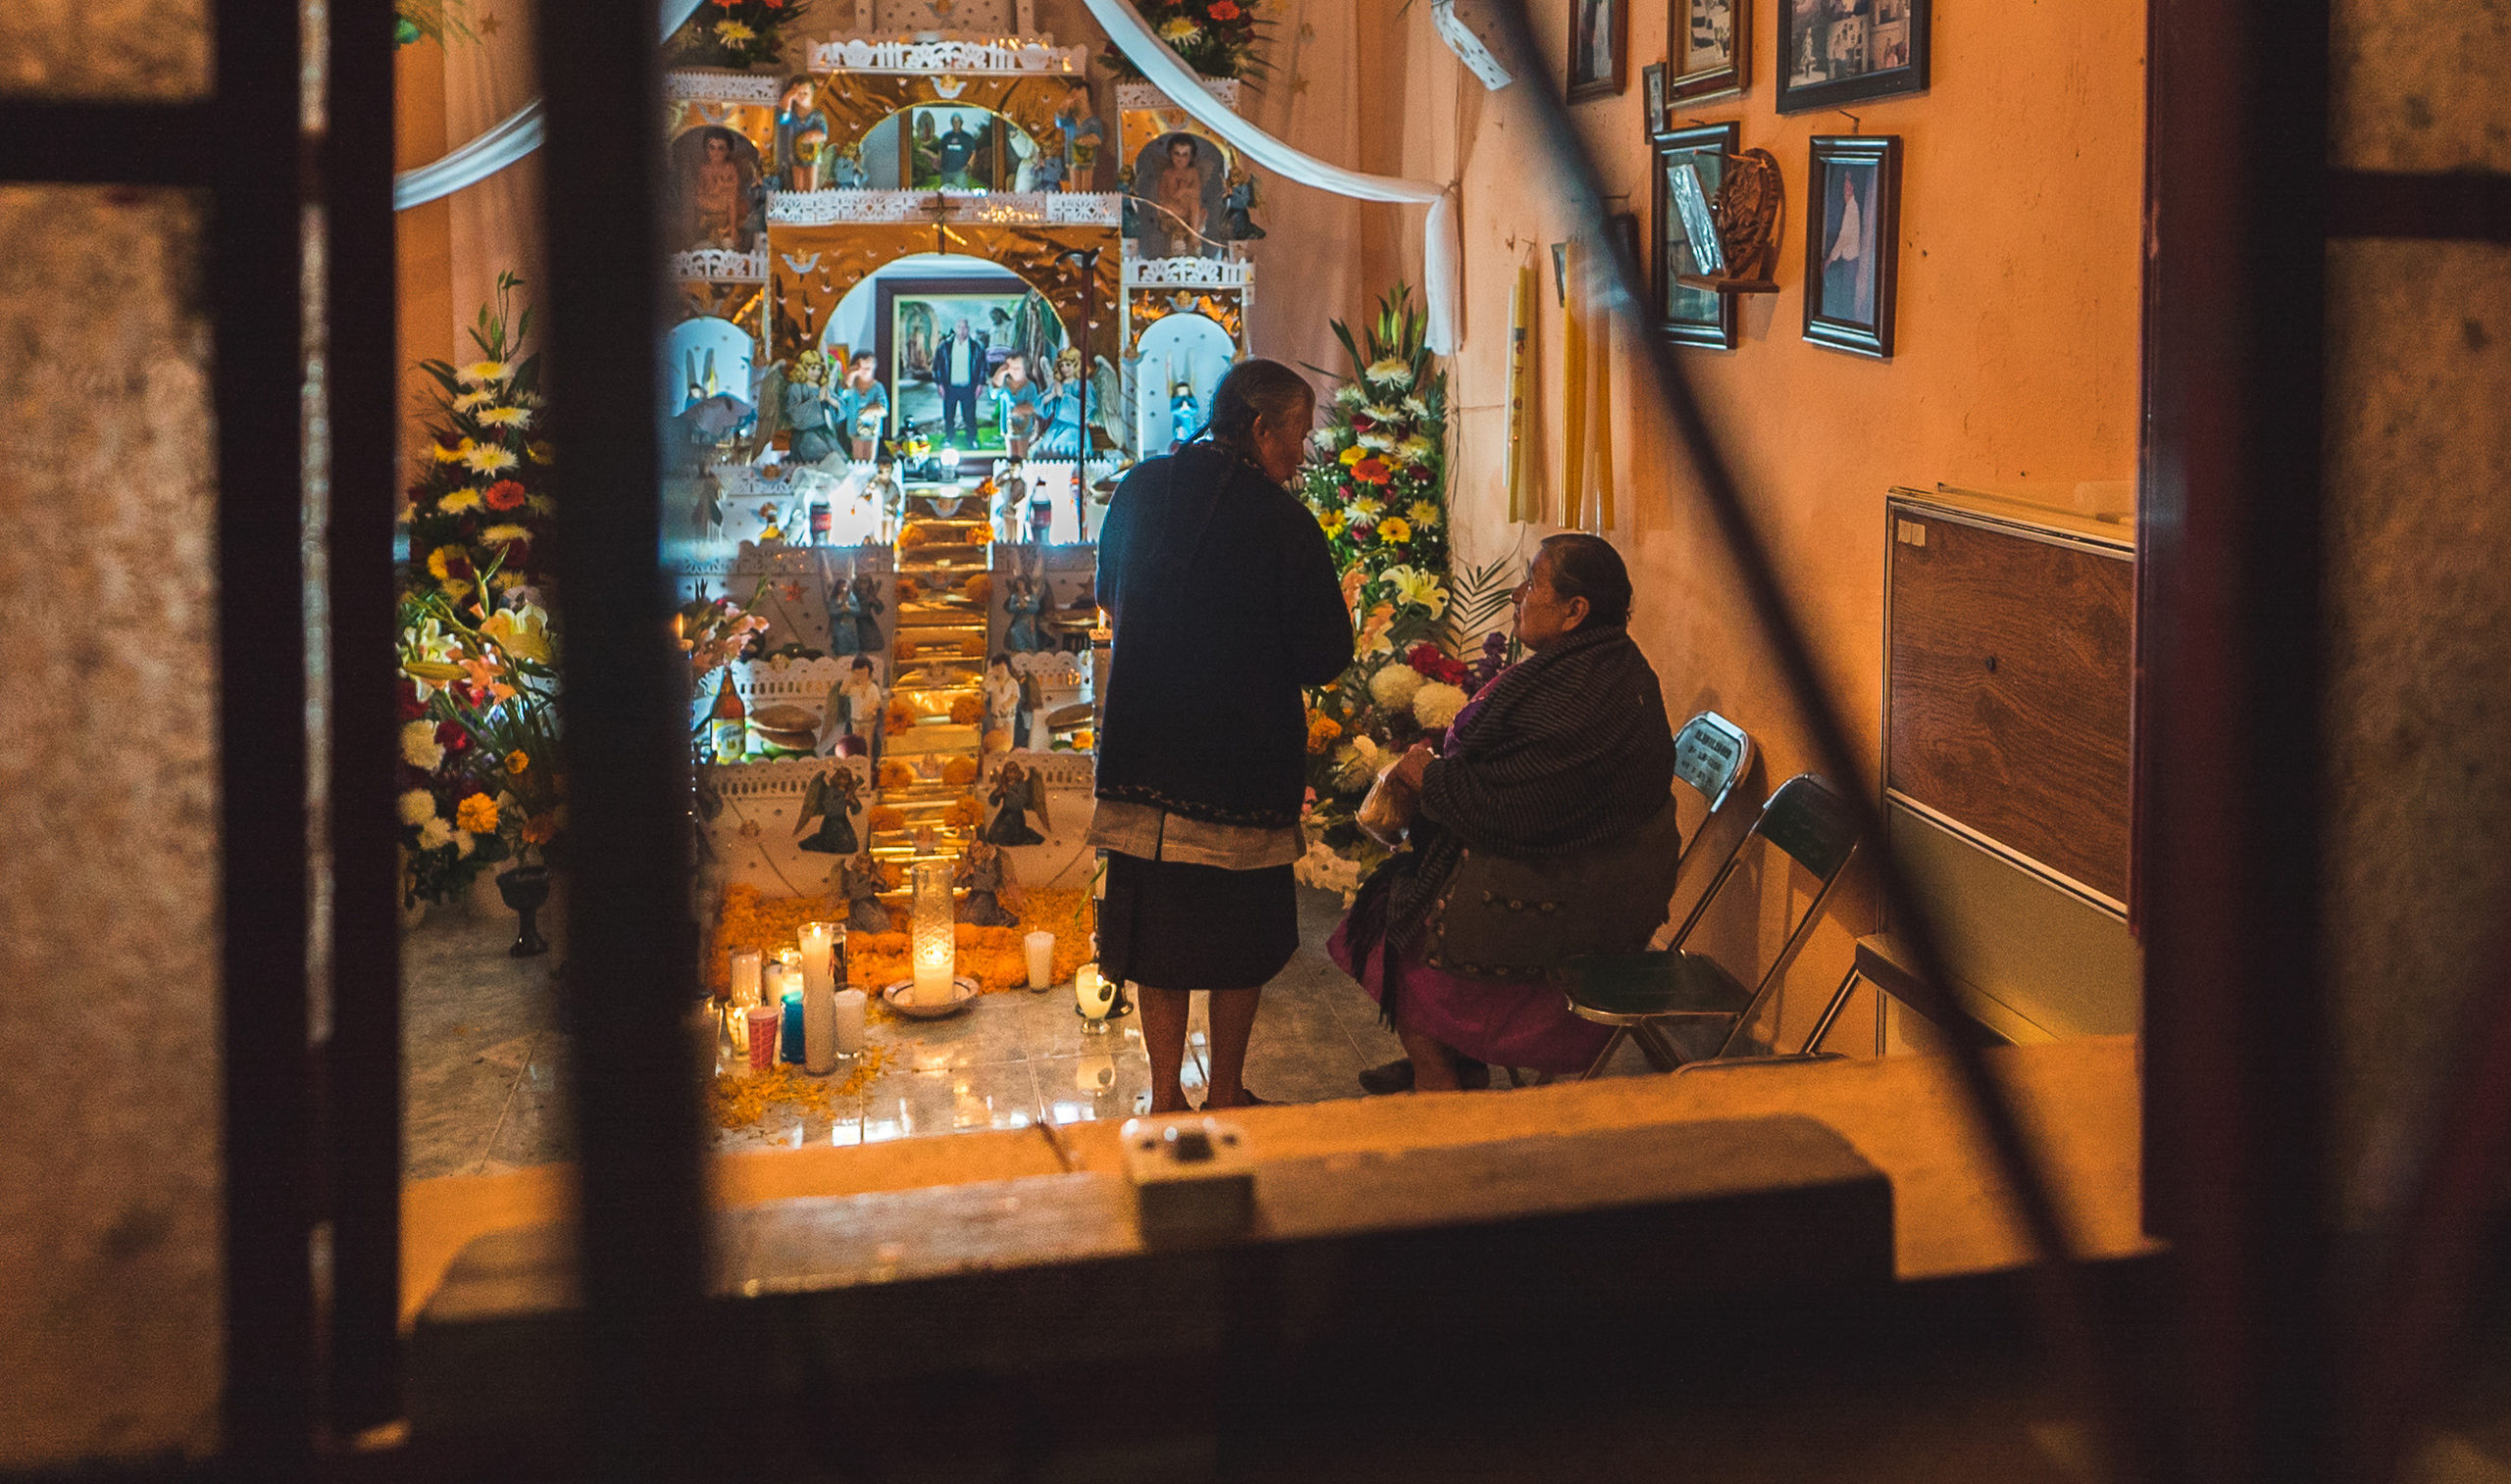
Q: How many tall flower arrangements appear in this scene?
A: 2